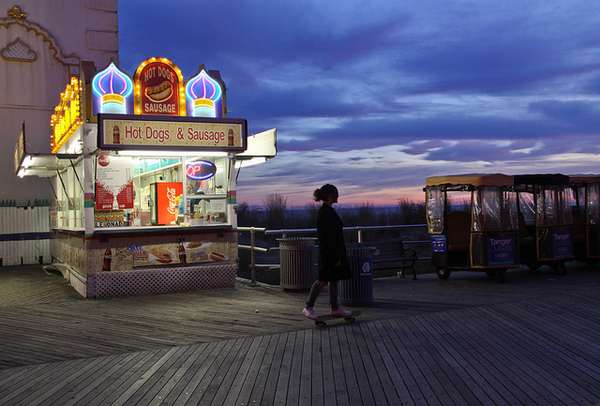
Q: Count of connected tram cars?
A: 3